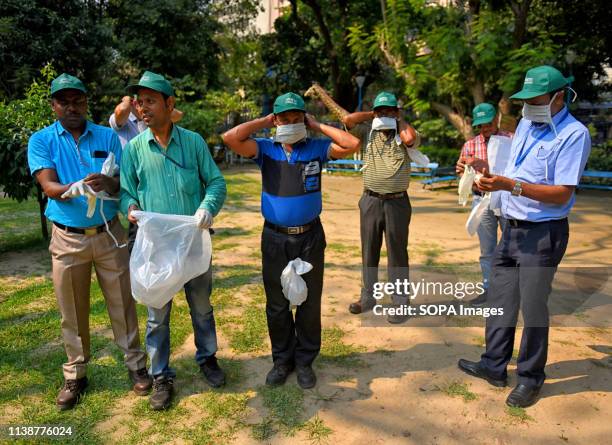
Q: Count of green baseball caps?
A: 6